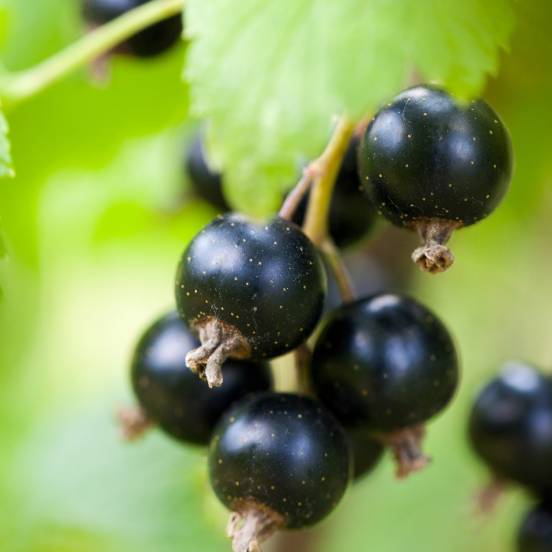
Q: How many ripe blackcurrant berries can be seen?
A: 11